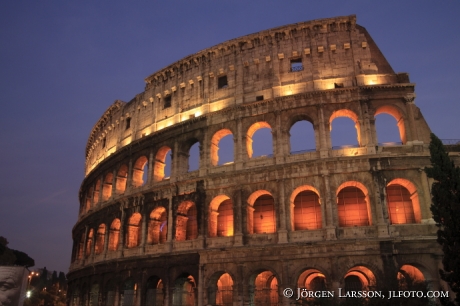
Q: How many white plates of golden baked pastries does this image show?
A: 0